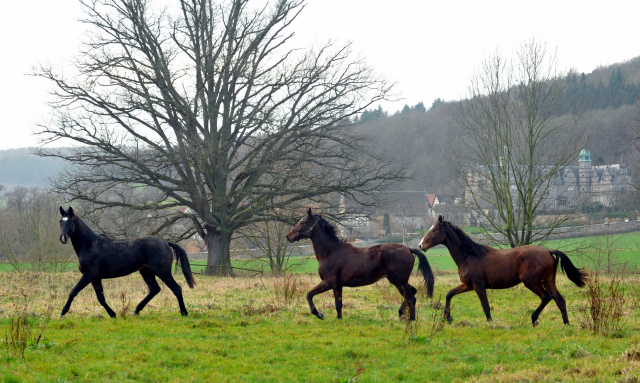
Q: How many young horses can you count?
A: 3